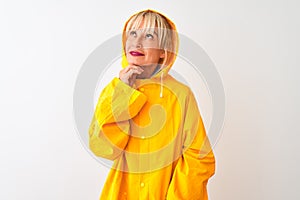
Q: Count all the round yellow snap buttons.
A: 3